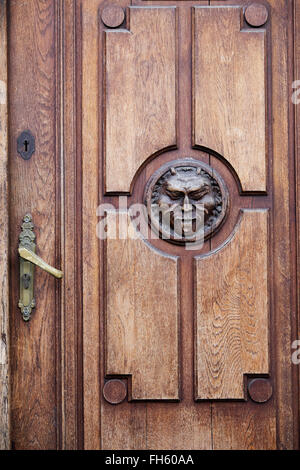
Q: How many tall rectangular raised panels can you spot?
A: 4